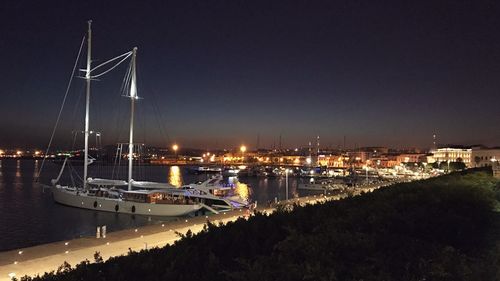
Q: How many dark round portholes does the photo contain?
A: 3